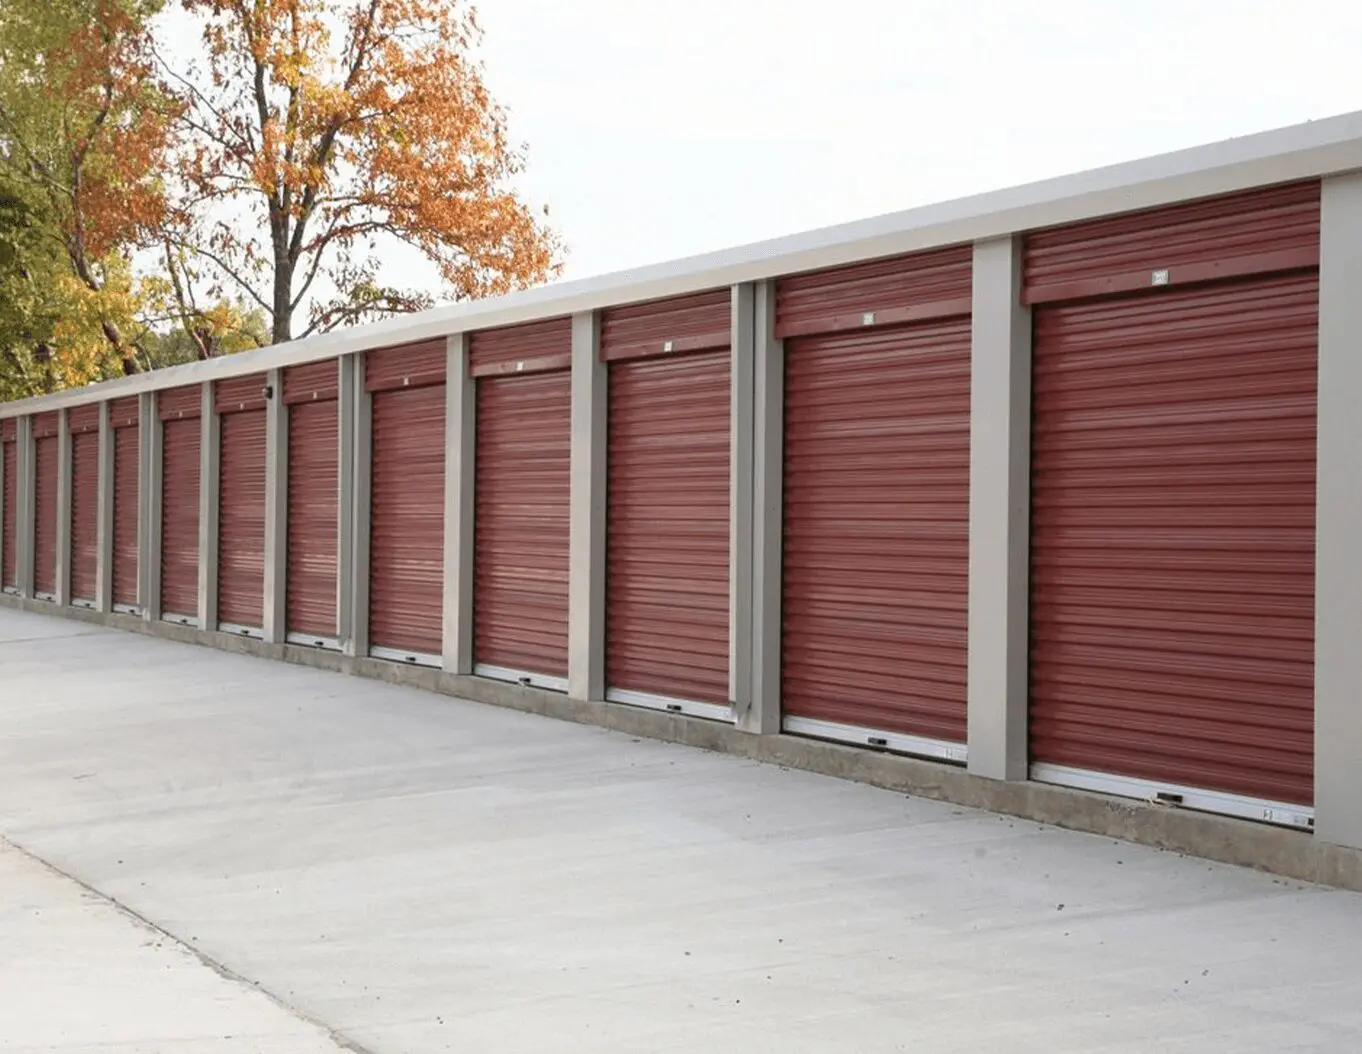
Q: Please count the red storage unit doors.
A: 12